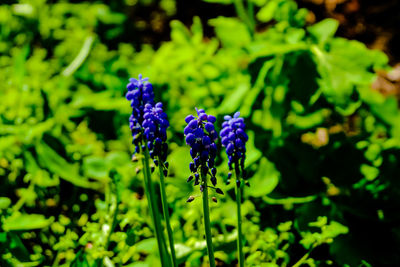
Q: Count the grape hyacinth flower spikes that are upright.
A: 4